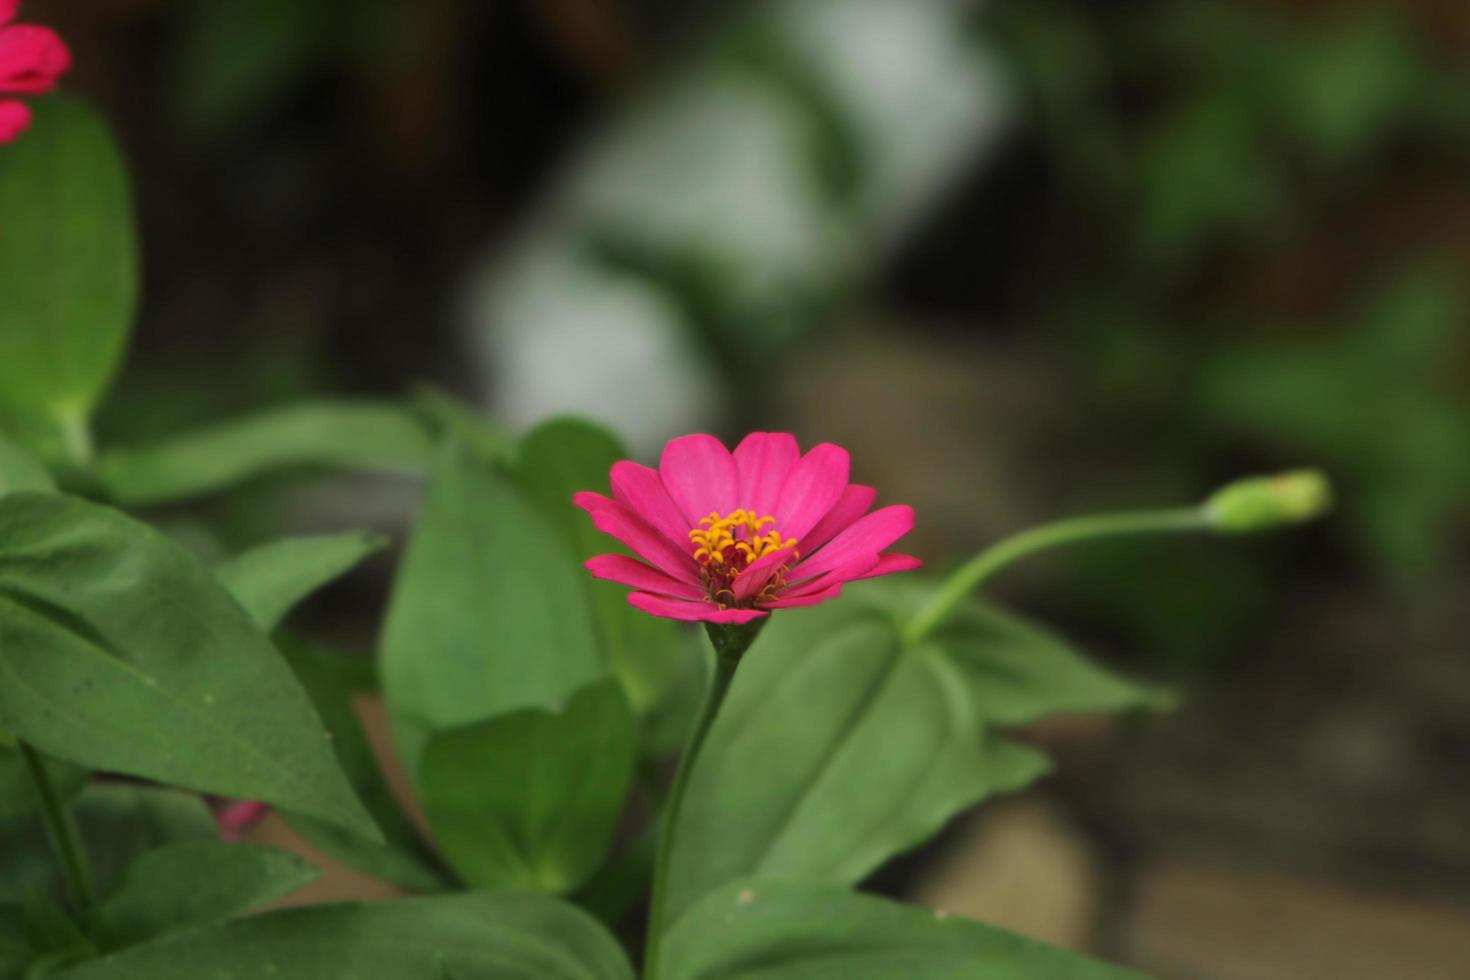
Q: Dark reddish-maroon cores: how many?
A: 1